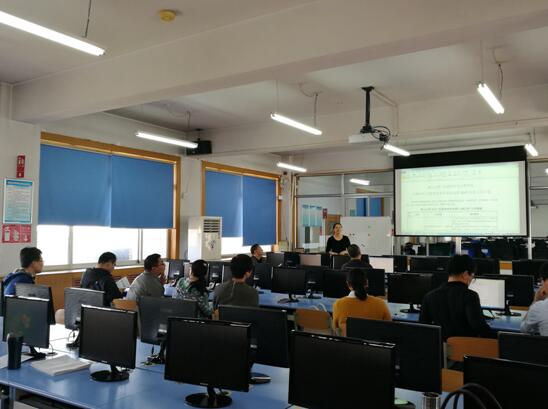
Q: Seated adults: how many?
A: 10